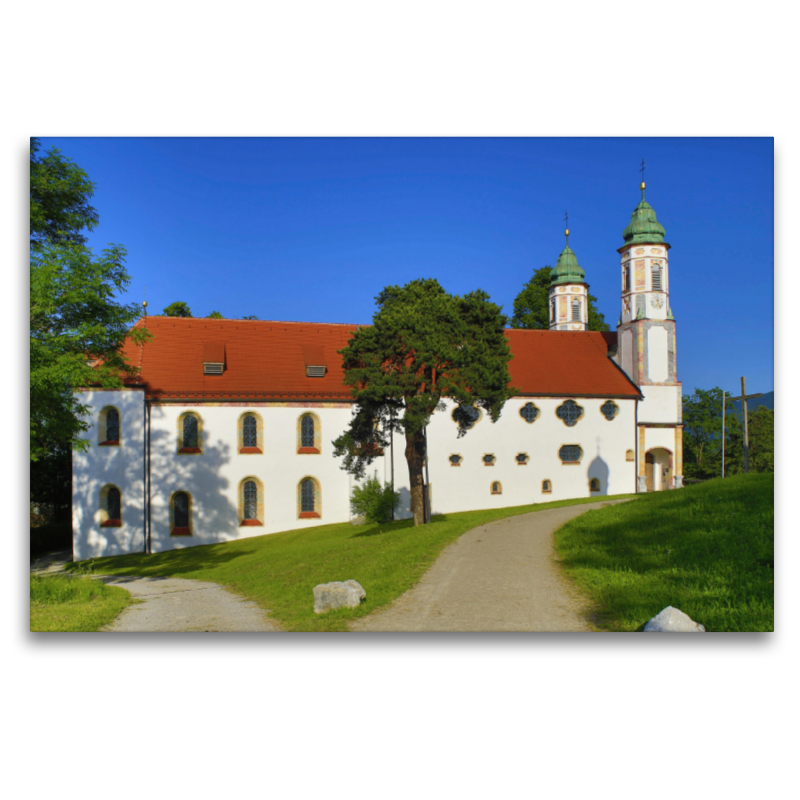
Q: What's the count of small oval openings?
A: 3